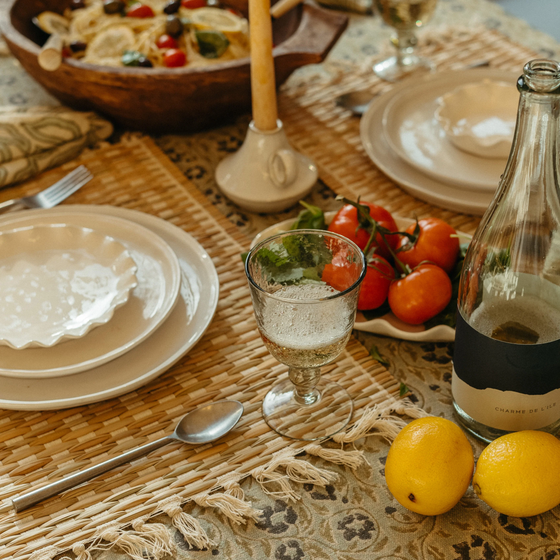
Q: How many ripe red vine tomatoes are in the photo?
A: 4